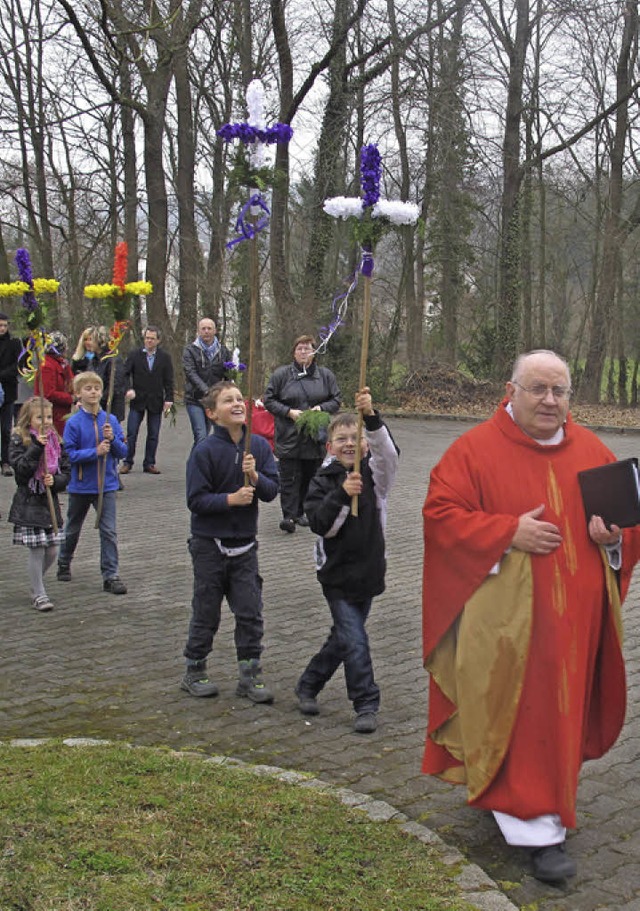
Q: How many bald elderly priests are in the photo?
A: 1